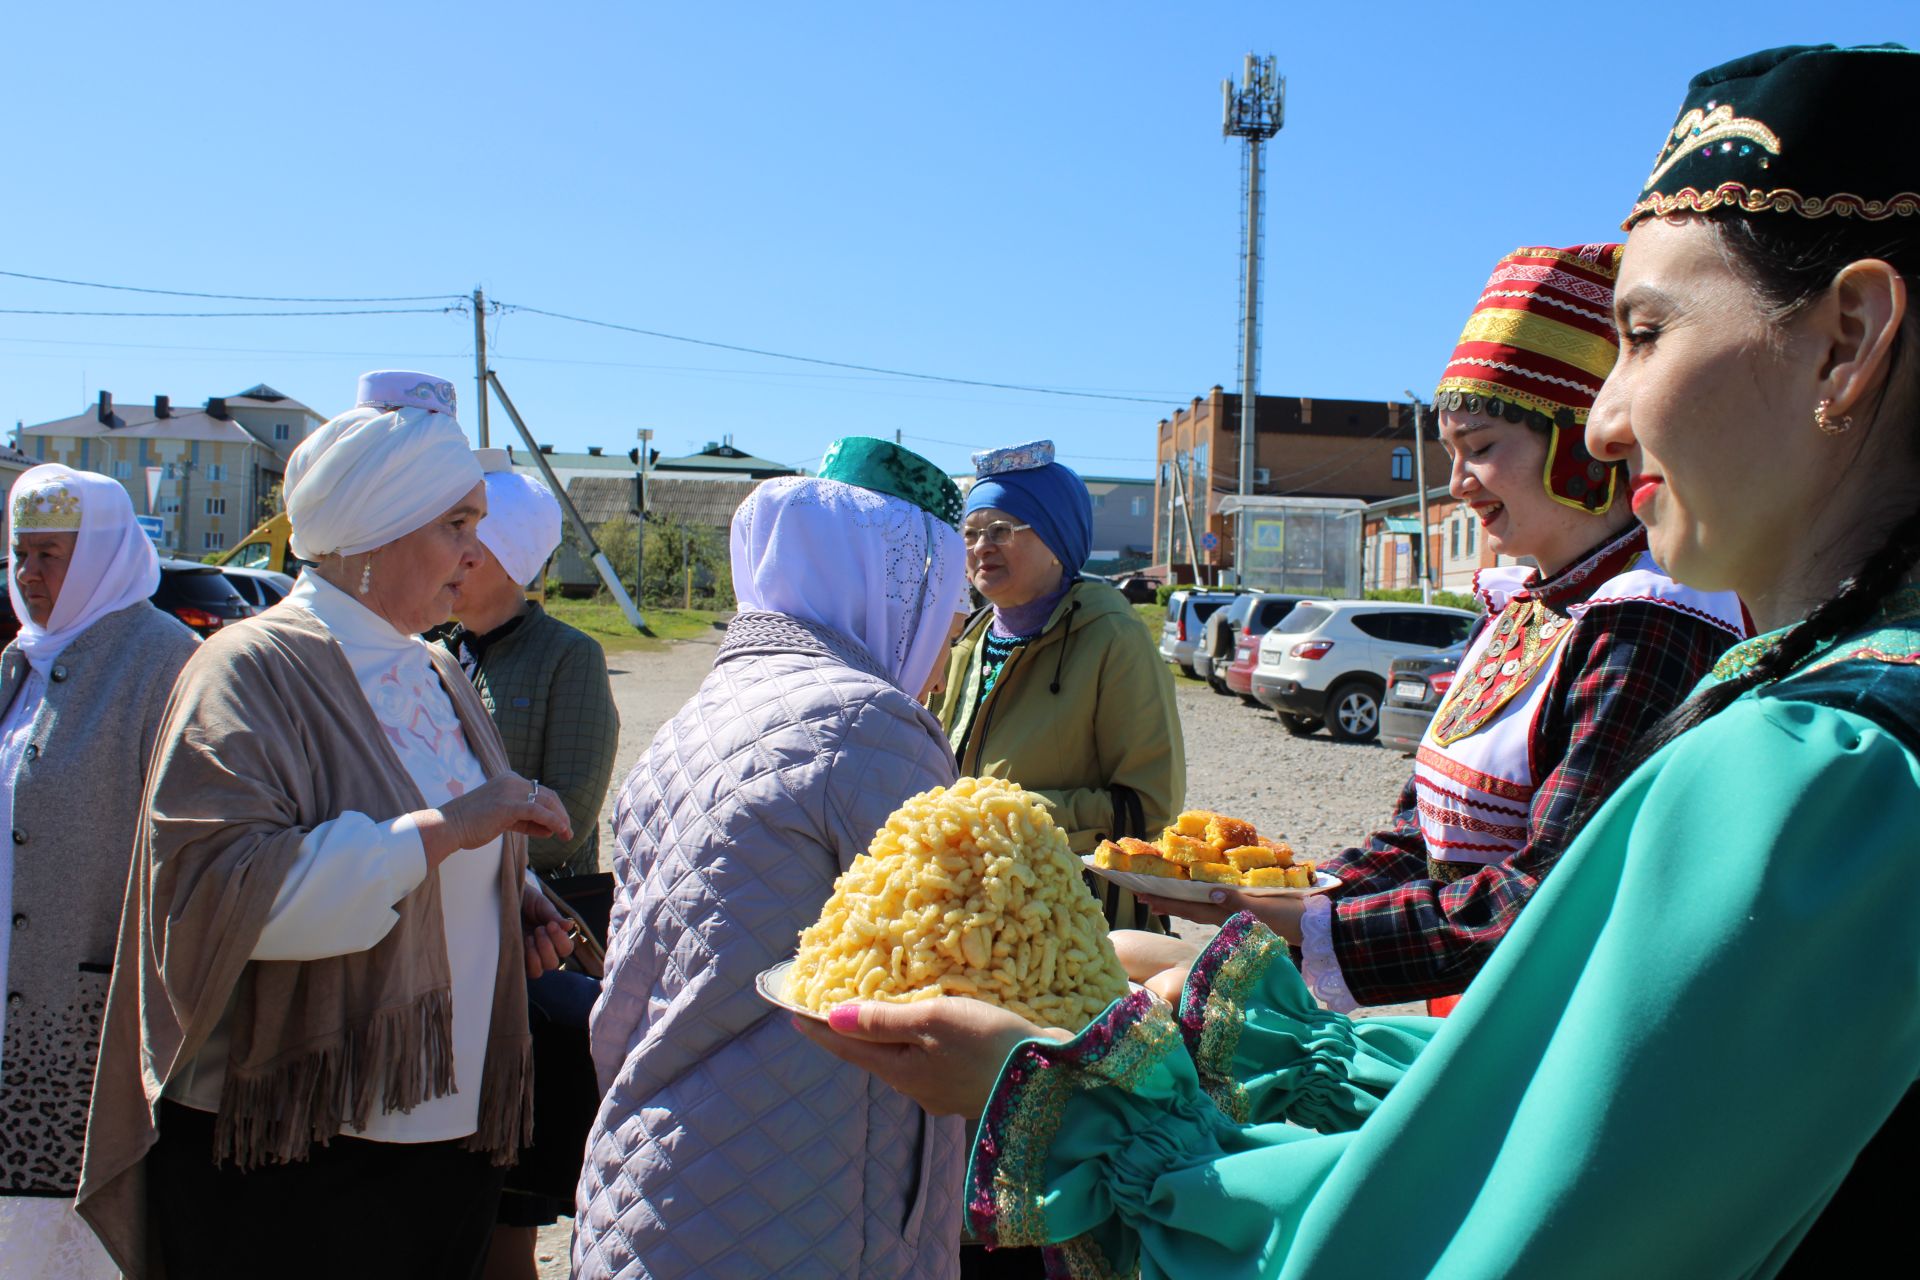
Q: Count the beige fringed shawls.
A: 1